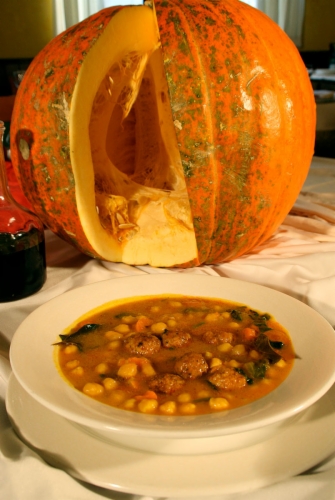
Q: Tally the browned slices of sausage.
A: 6